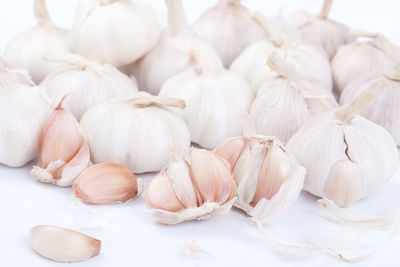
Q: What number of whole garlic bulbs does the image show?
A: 14